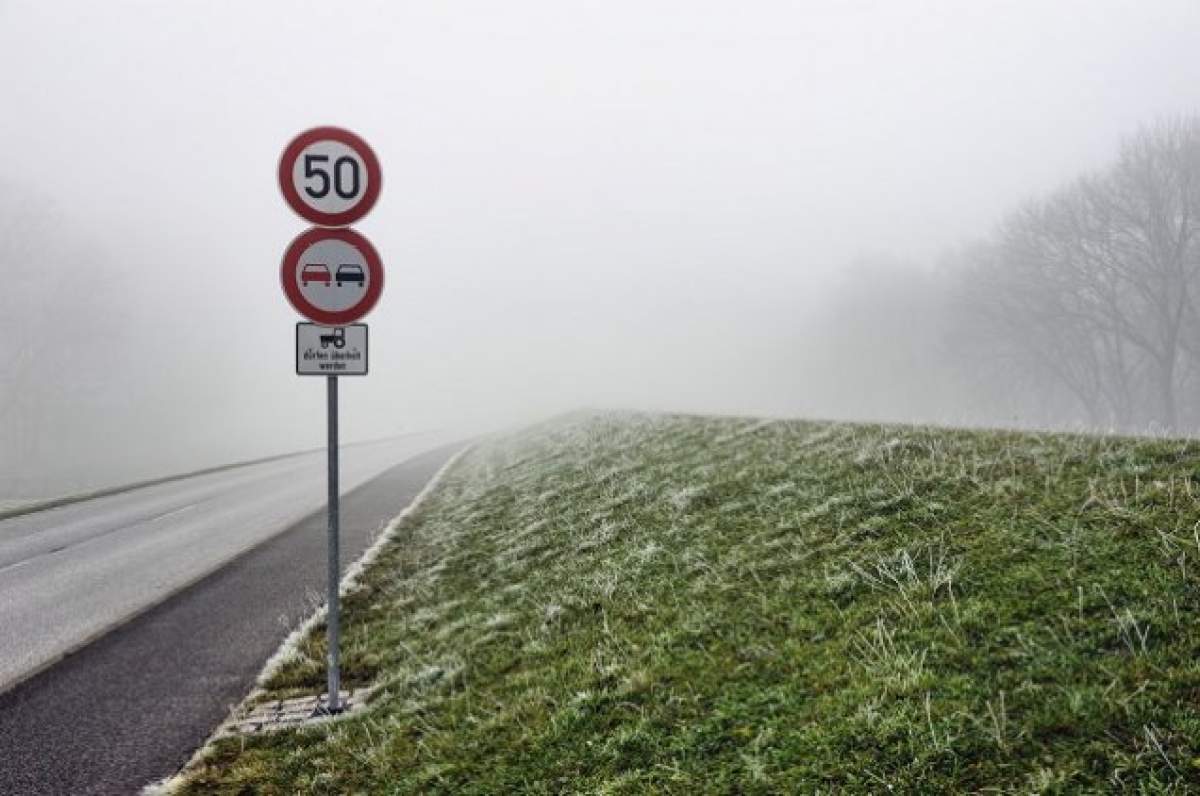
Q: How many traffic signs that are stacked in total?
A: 3